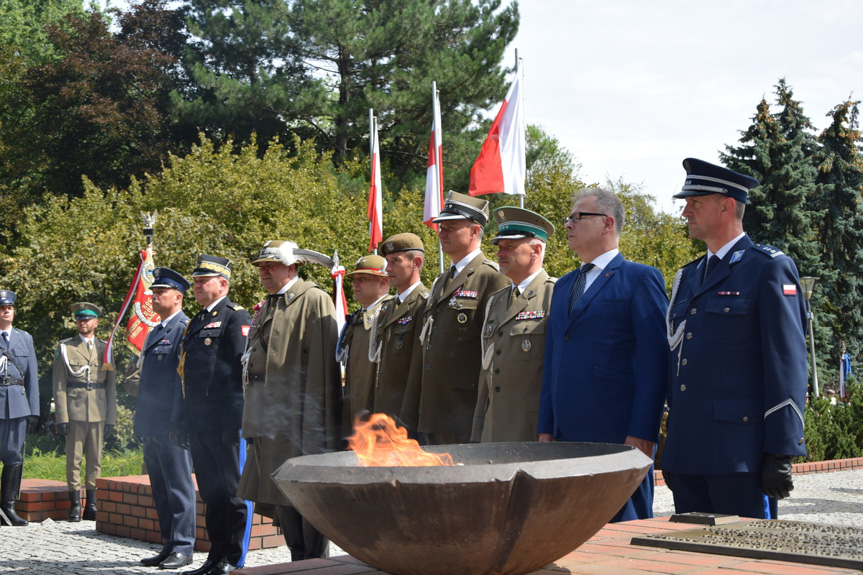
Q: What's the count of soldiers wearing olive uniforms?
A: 6